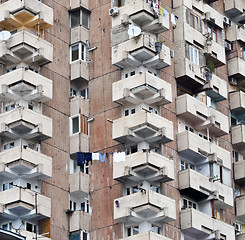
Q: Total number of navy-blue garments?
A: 2